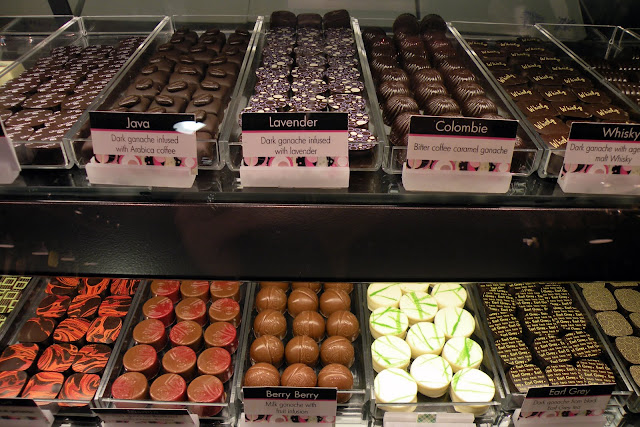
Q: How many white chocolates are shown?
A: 12